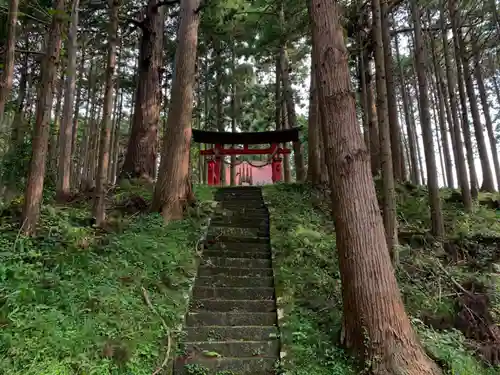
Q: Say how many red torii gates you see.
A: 1